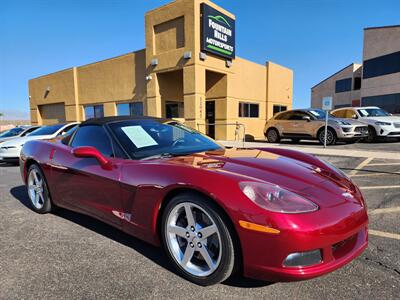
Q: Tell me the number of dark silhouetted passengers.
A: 0